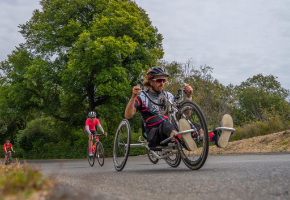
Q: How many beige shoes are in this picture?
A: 2